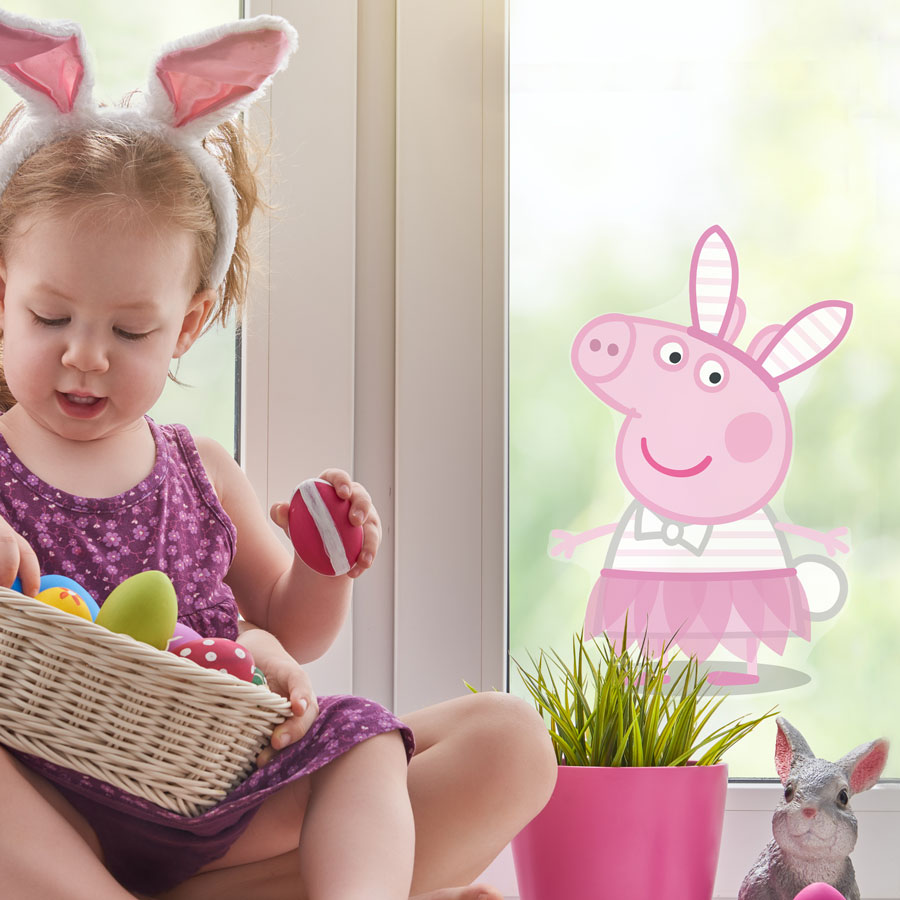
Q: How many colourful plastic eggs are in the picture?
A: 8